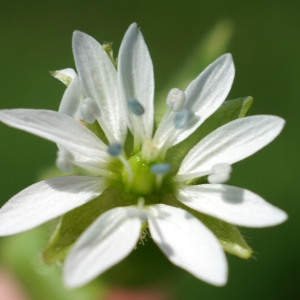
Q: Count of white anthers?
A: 4